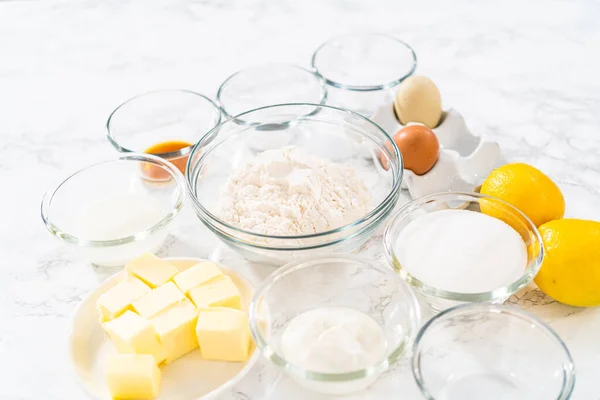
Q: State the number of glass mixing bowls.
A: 8